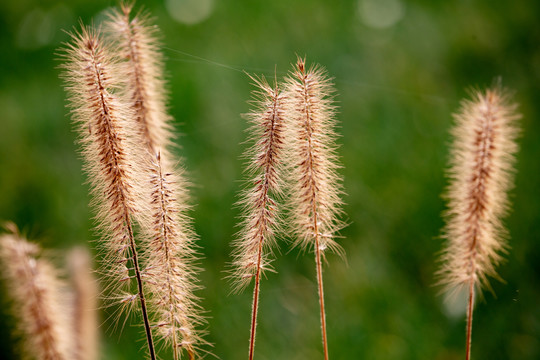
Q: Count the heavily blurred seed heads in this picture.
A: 2